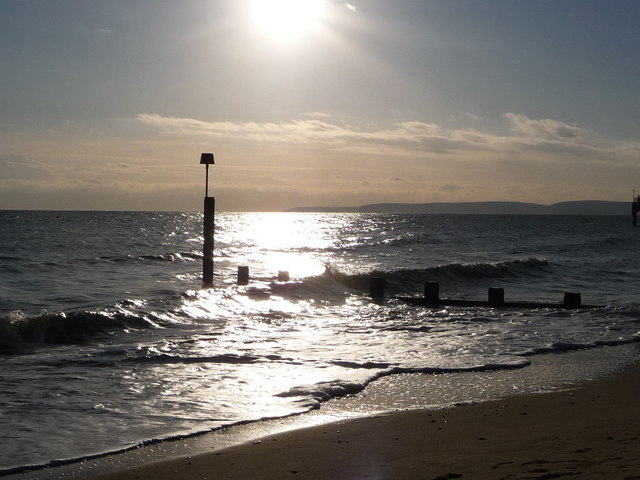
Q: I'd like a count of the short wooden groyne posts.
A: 6